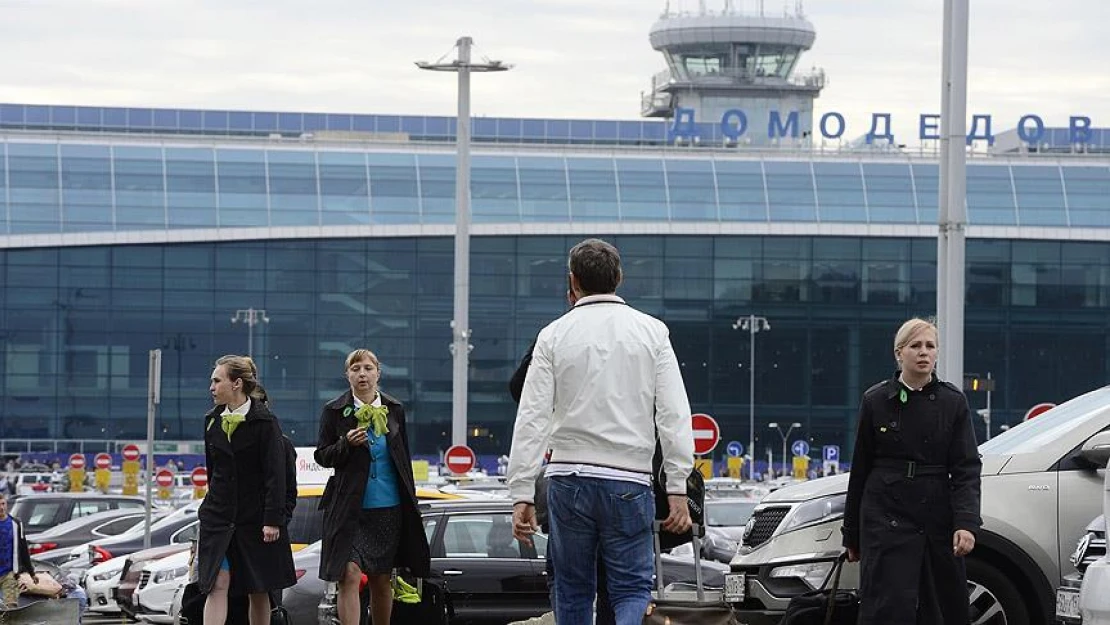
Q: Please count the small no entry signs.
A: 5